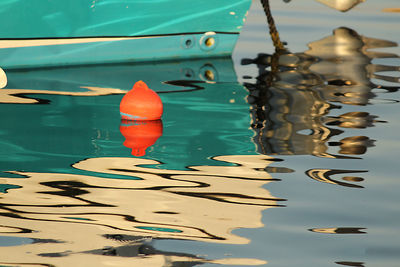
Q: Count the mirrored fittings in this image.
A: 2